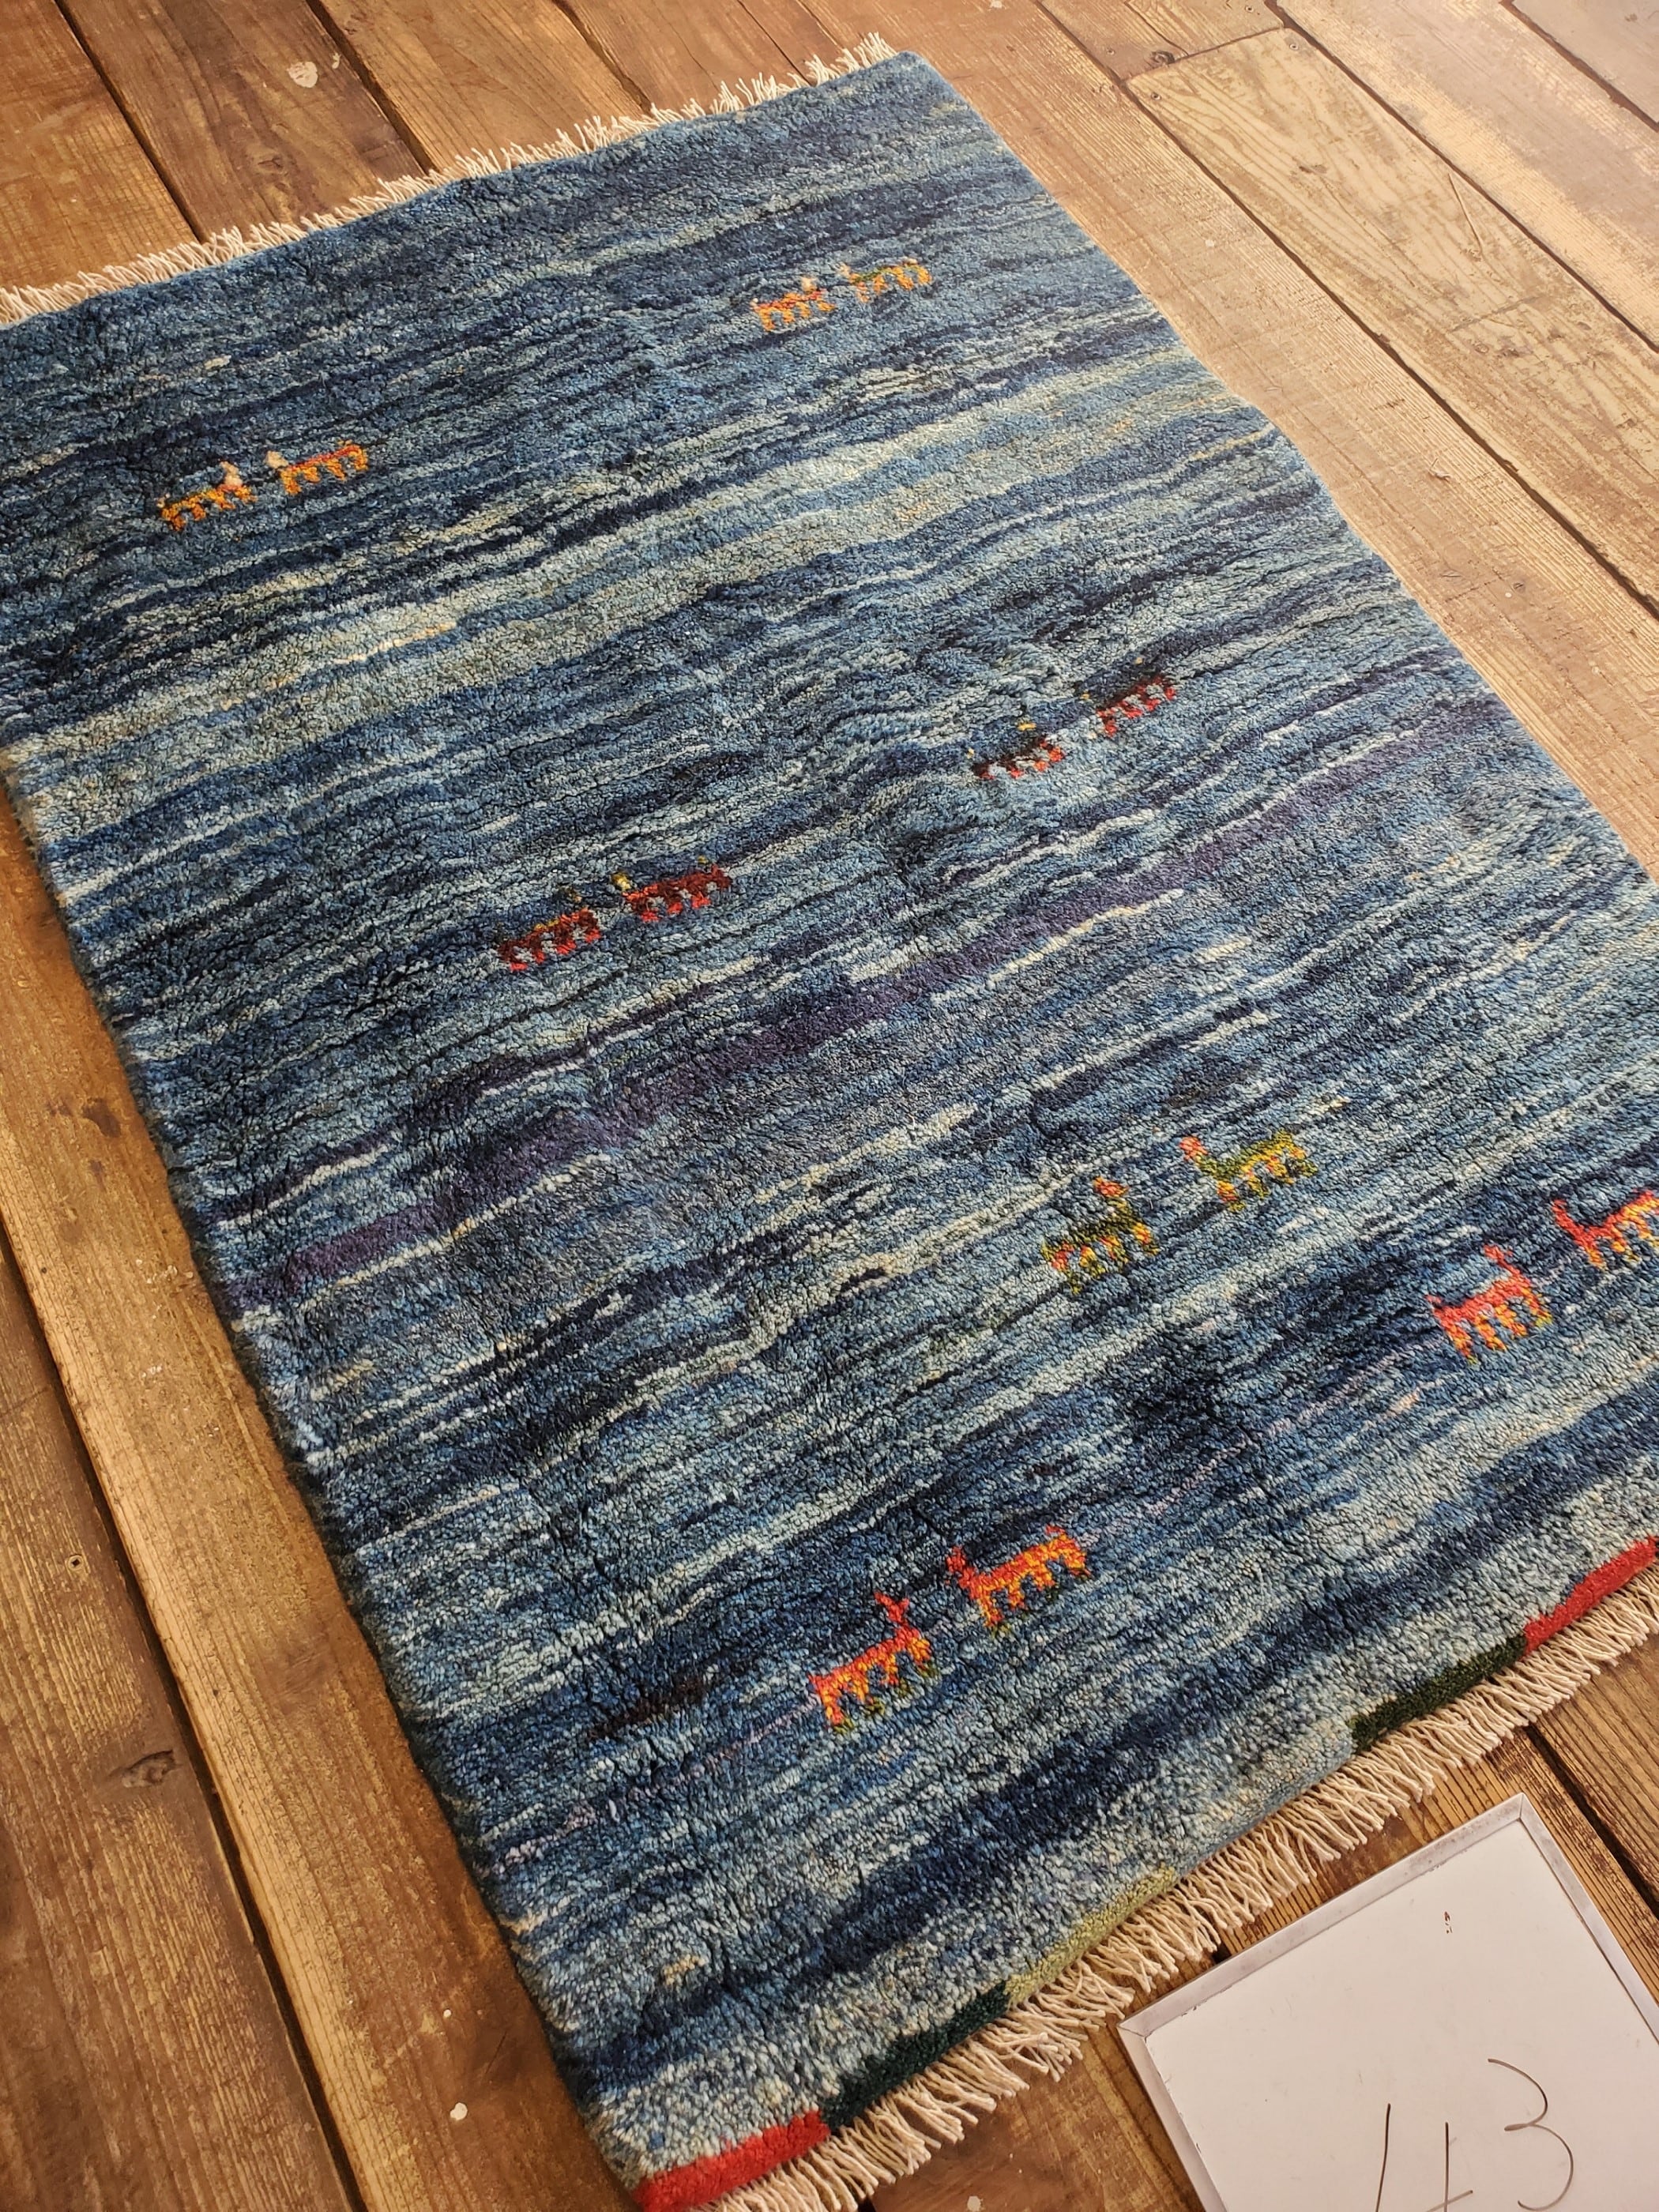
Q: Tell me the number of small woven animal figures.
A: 14